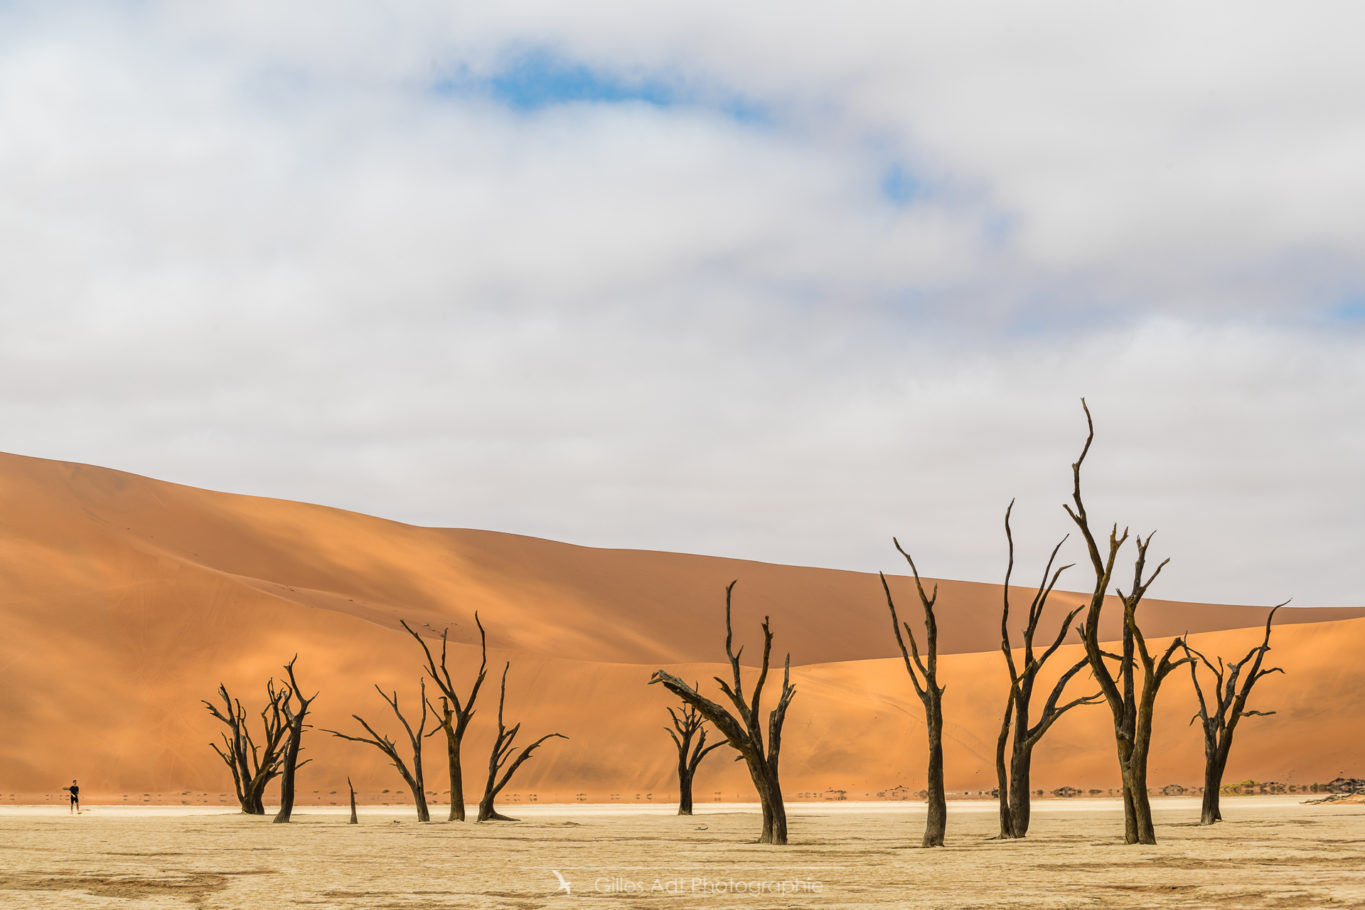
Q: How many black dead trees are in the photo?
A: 11